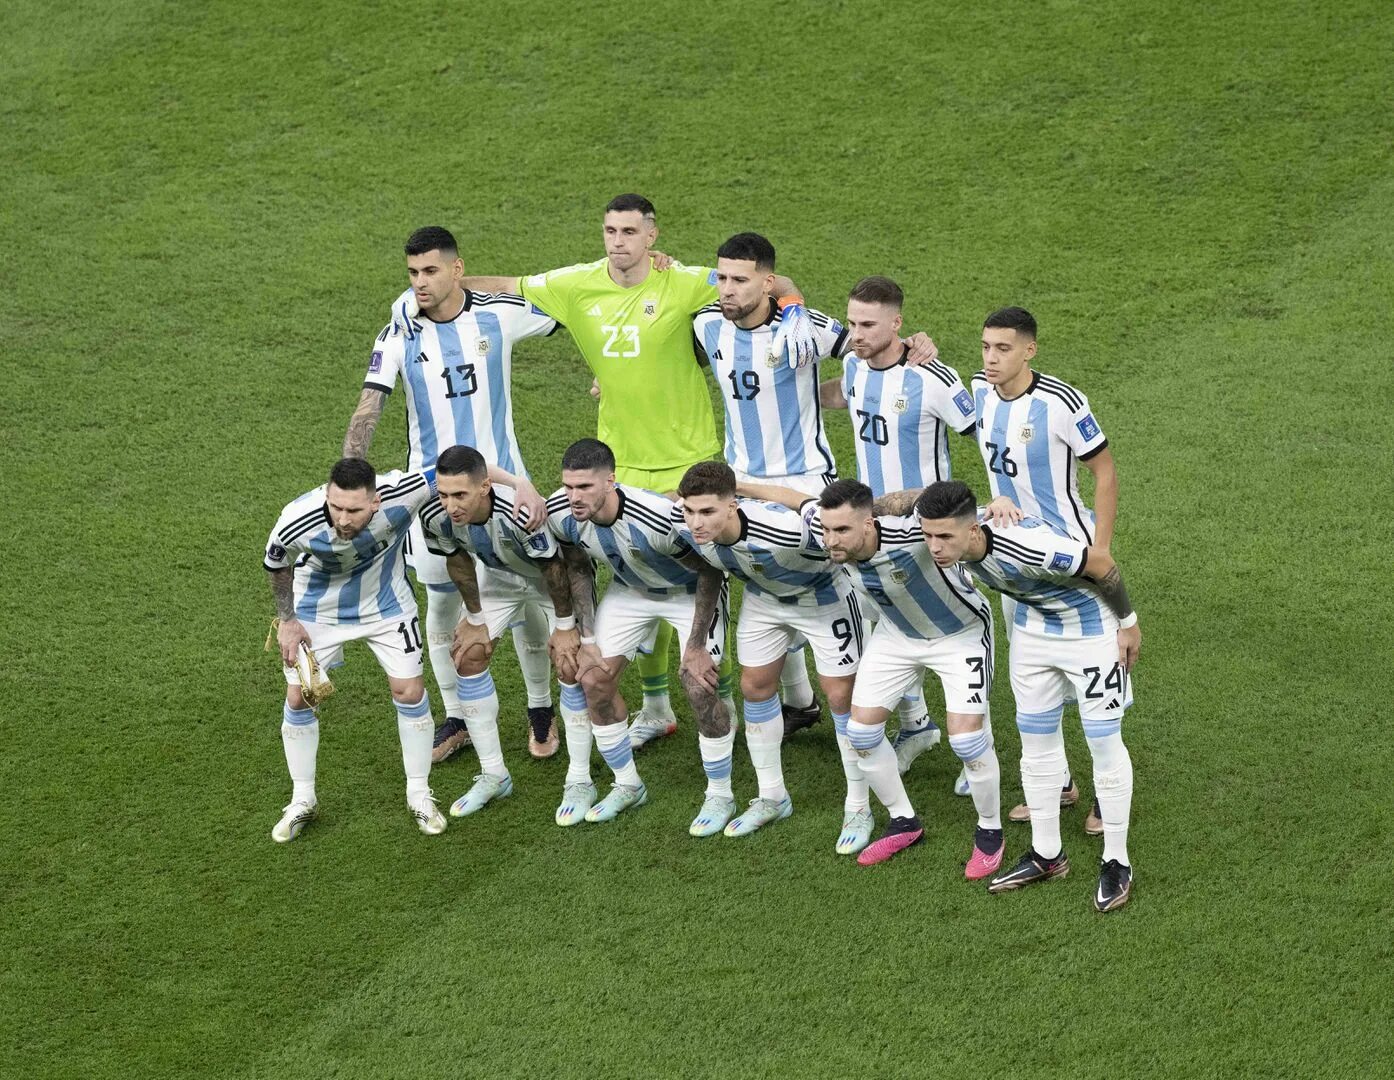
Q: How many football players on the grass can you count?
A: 11